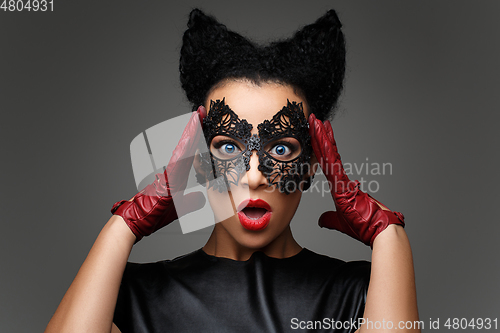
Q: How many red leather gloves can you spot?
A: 2